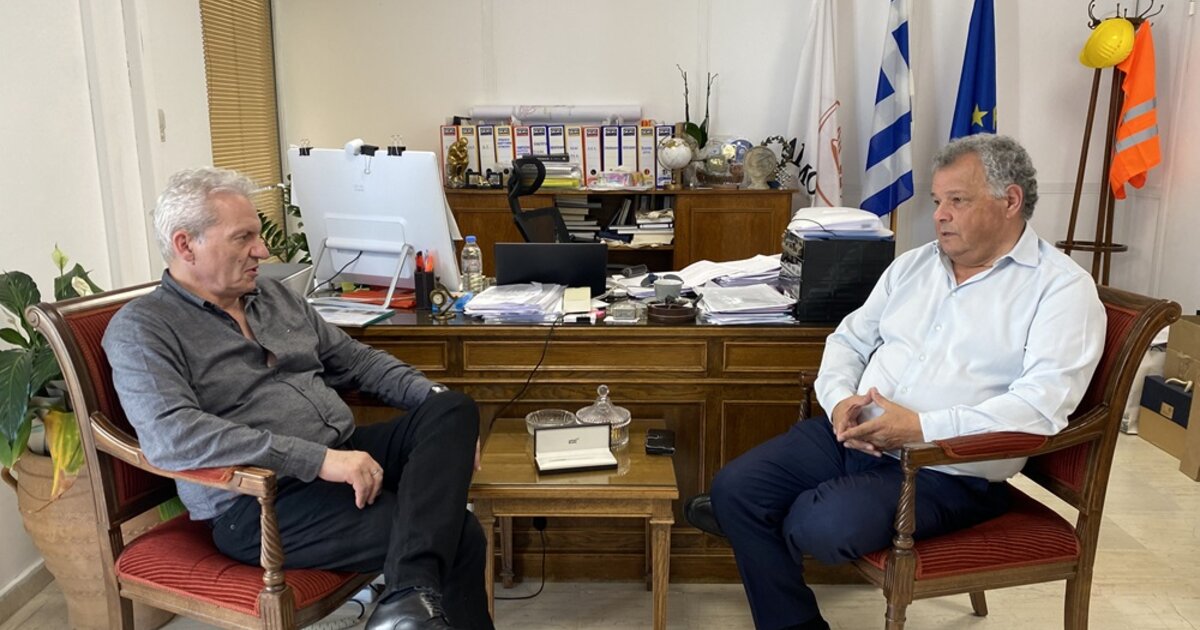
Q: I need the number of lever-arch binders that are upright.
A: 13